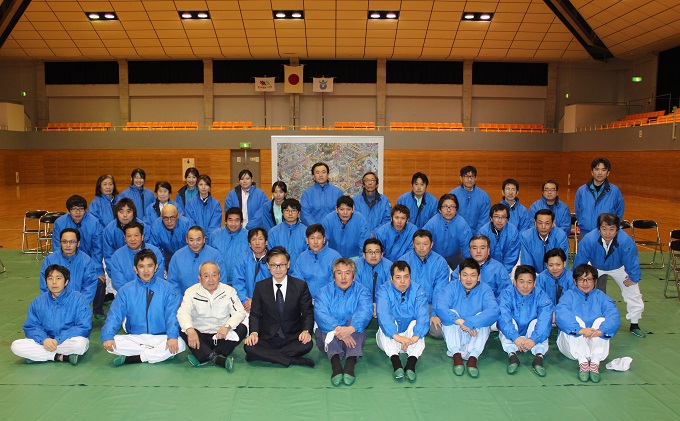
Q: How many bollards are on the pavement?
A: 0